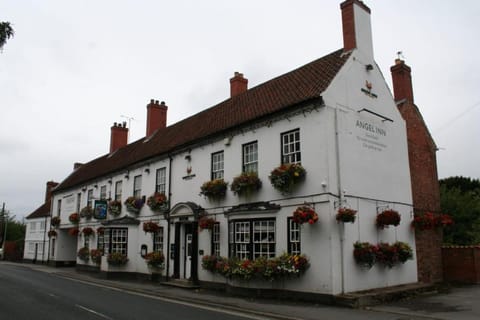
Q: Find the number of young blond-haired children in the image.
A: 0